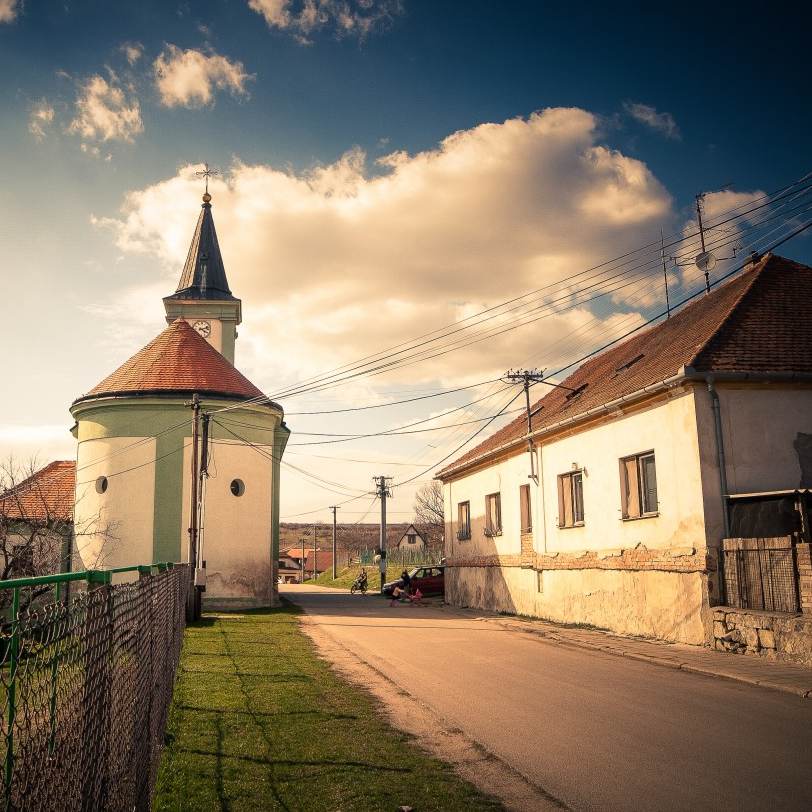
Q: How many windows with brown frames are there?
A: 5